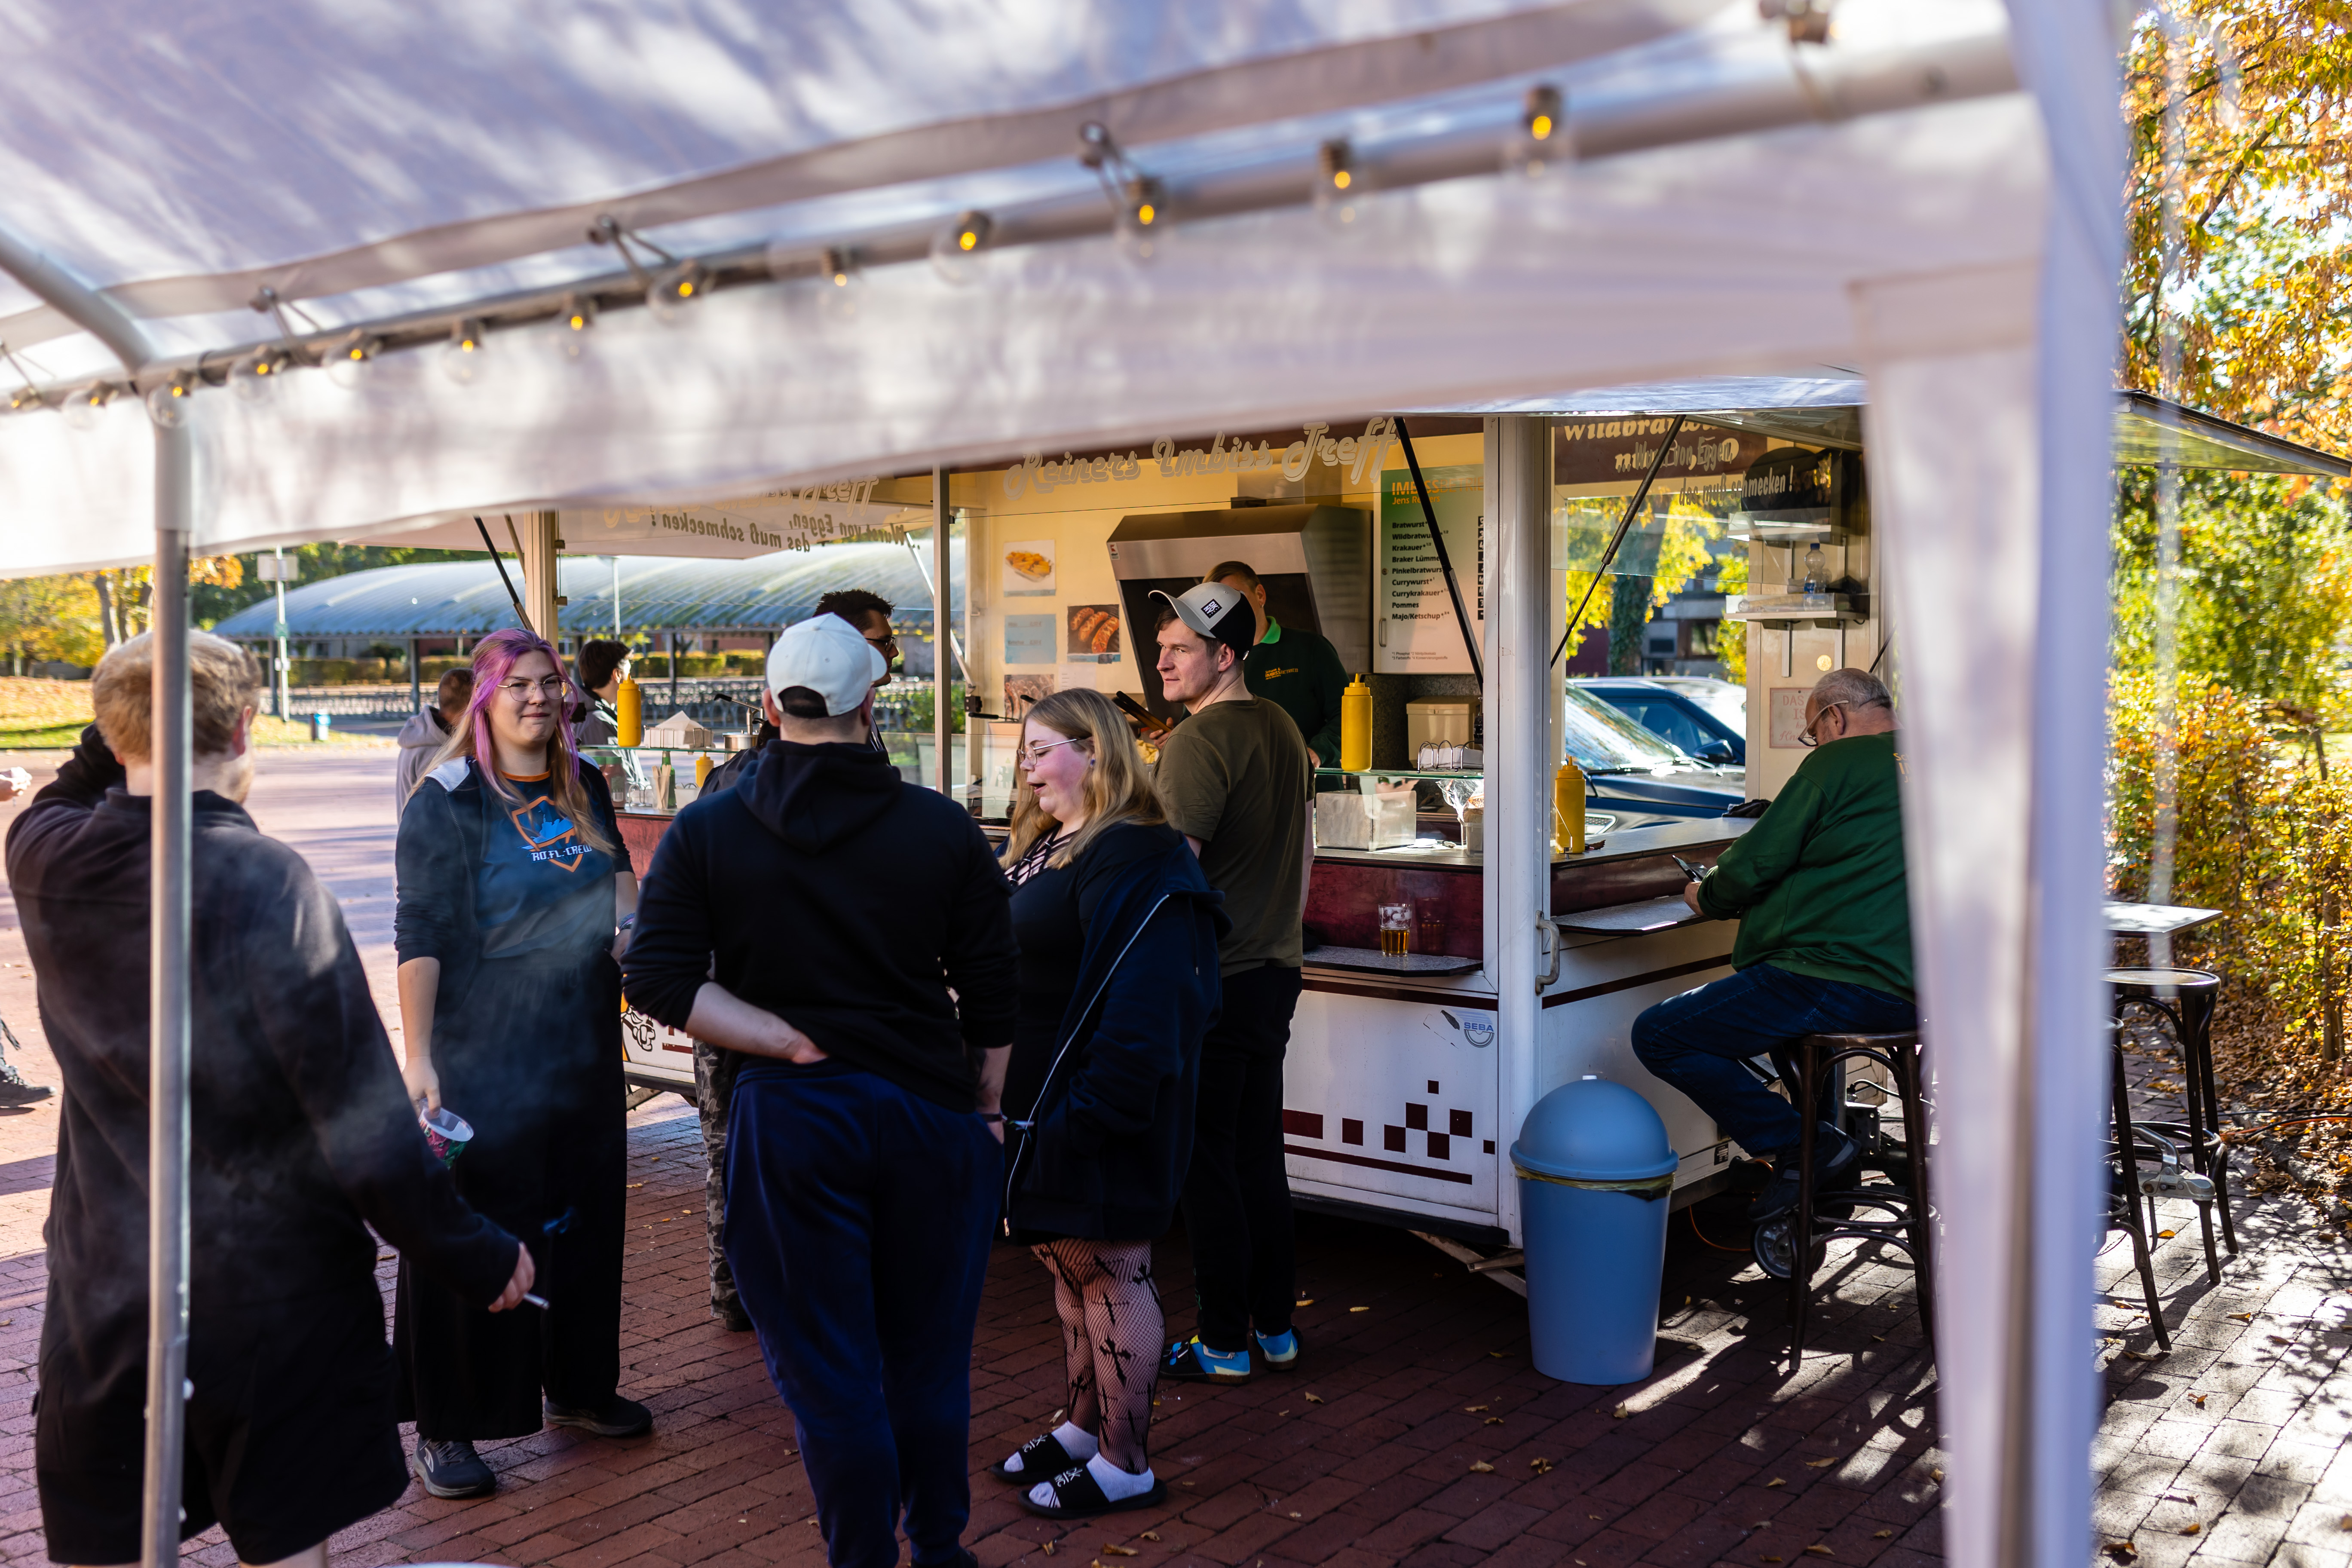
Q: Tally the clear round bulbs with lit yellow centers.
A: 13